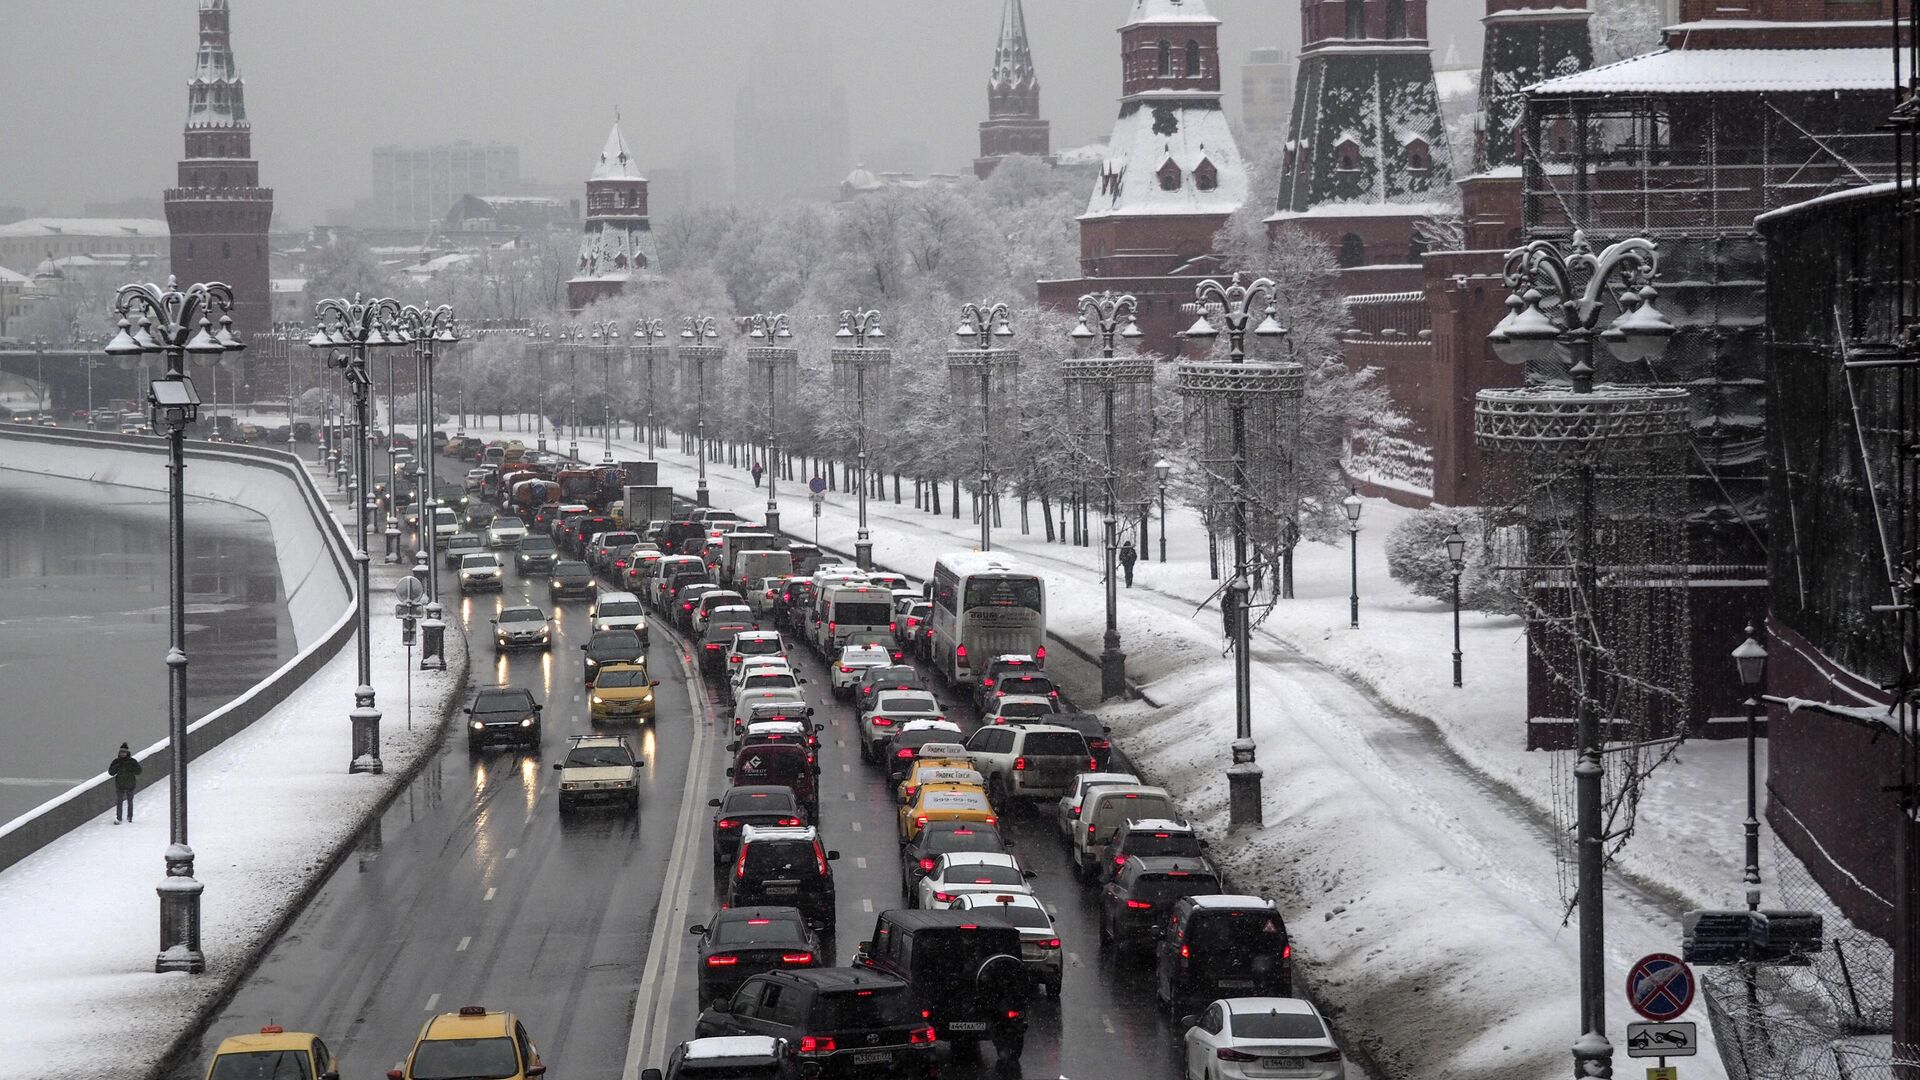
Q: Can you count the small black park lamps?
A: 4